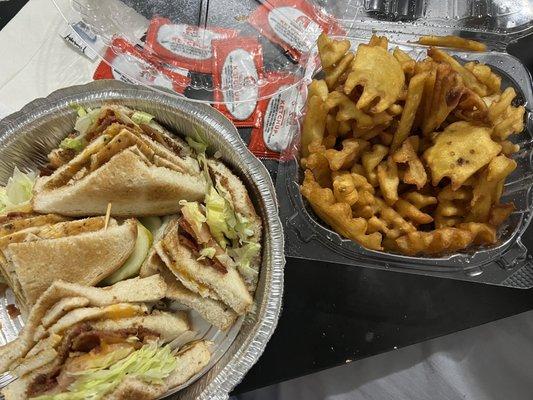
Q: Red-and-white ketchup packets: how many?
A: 5